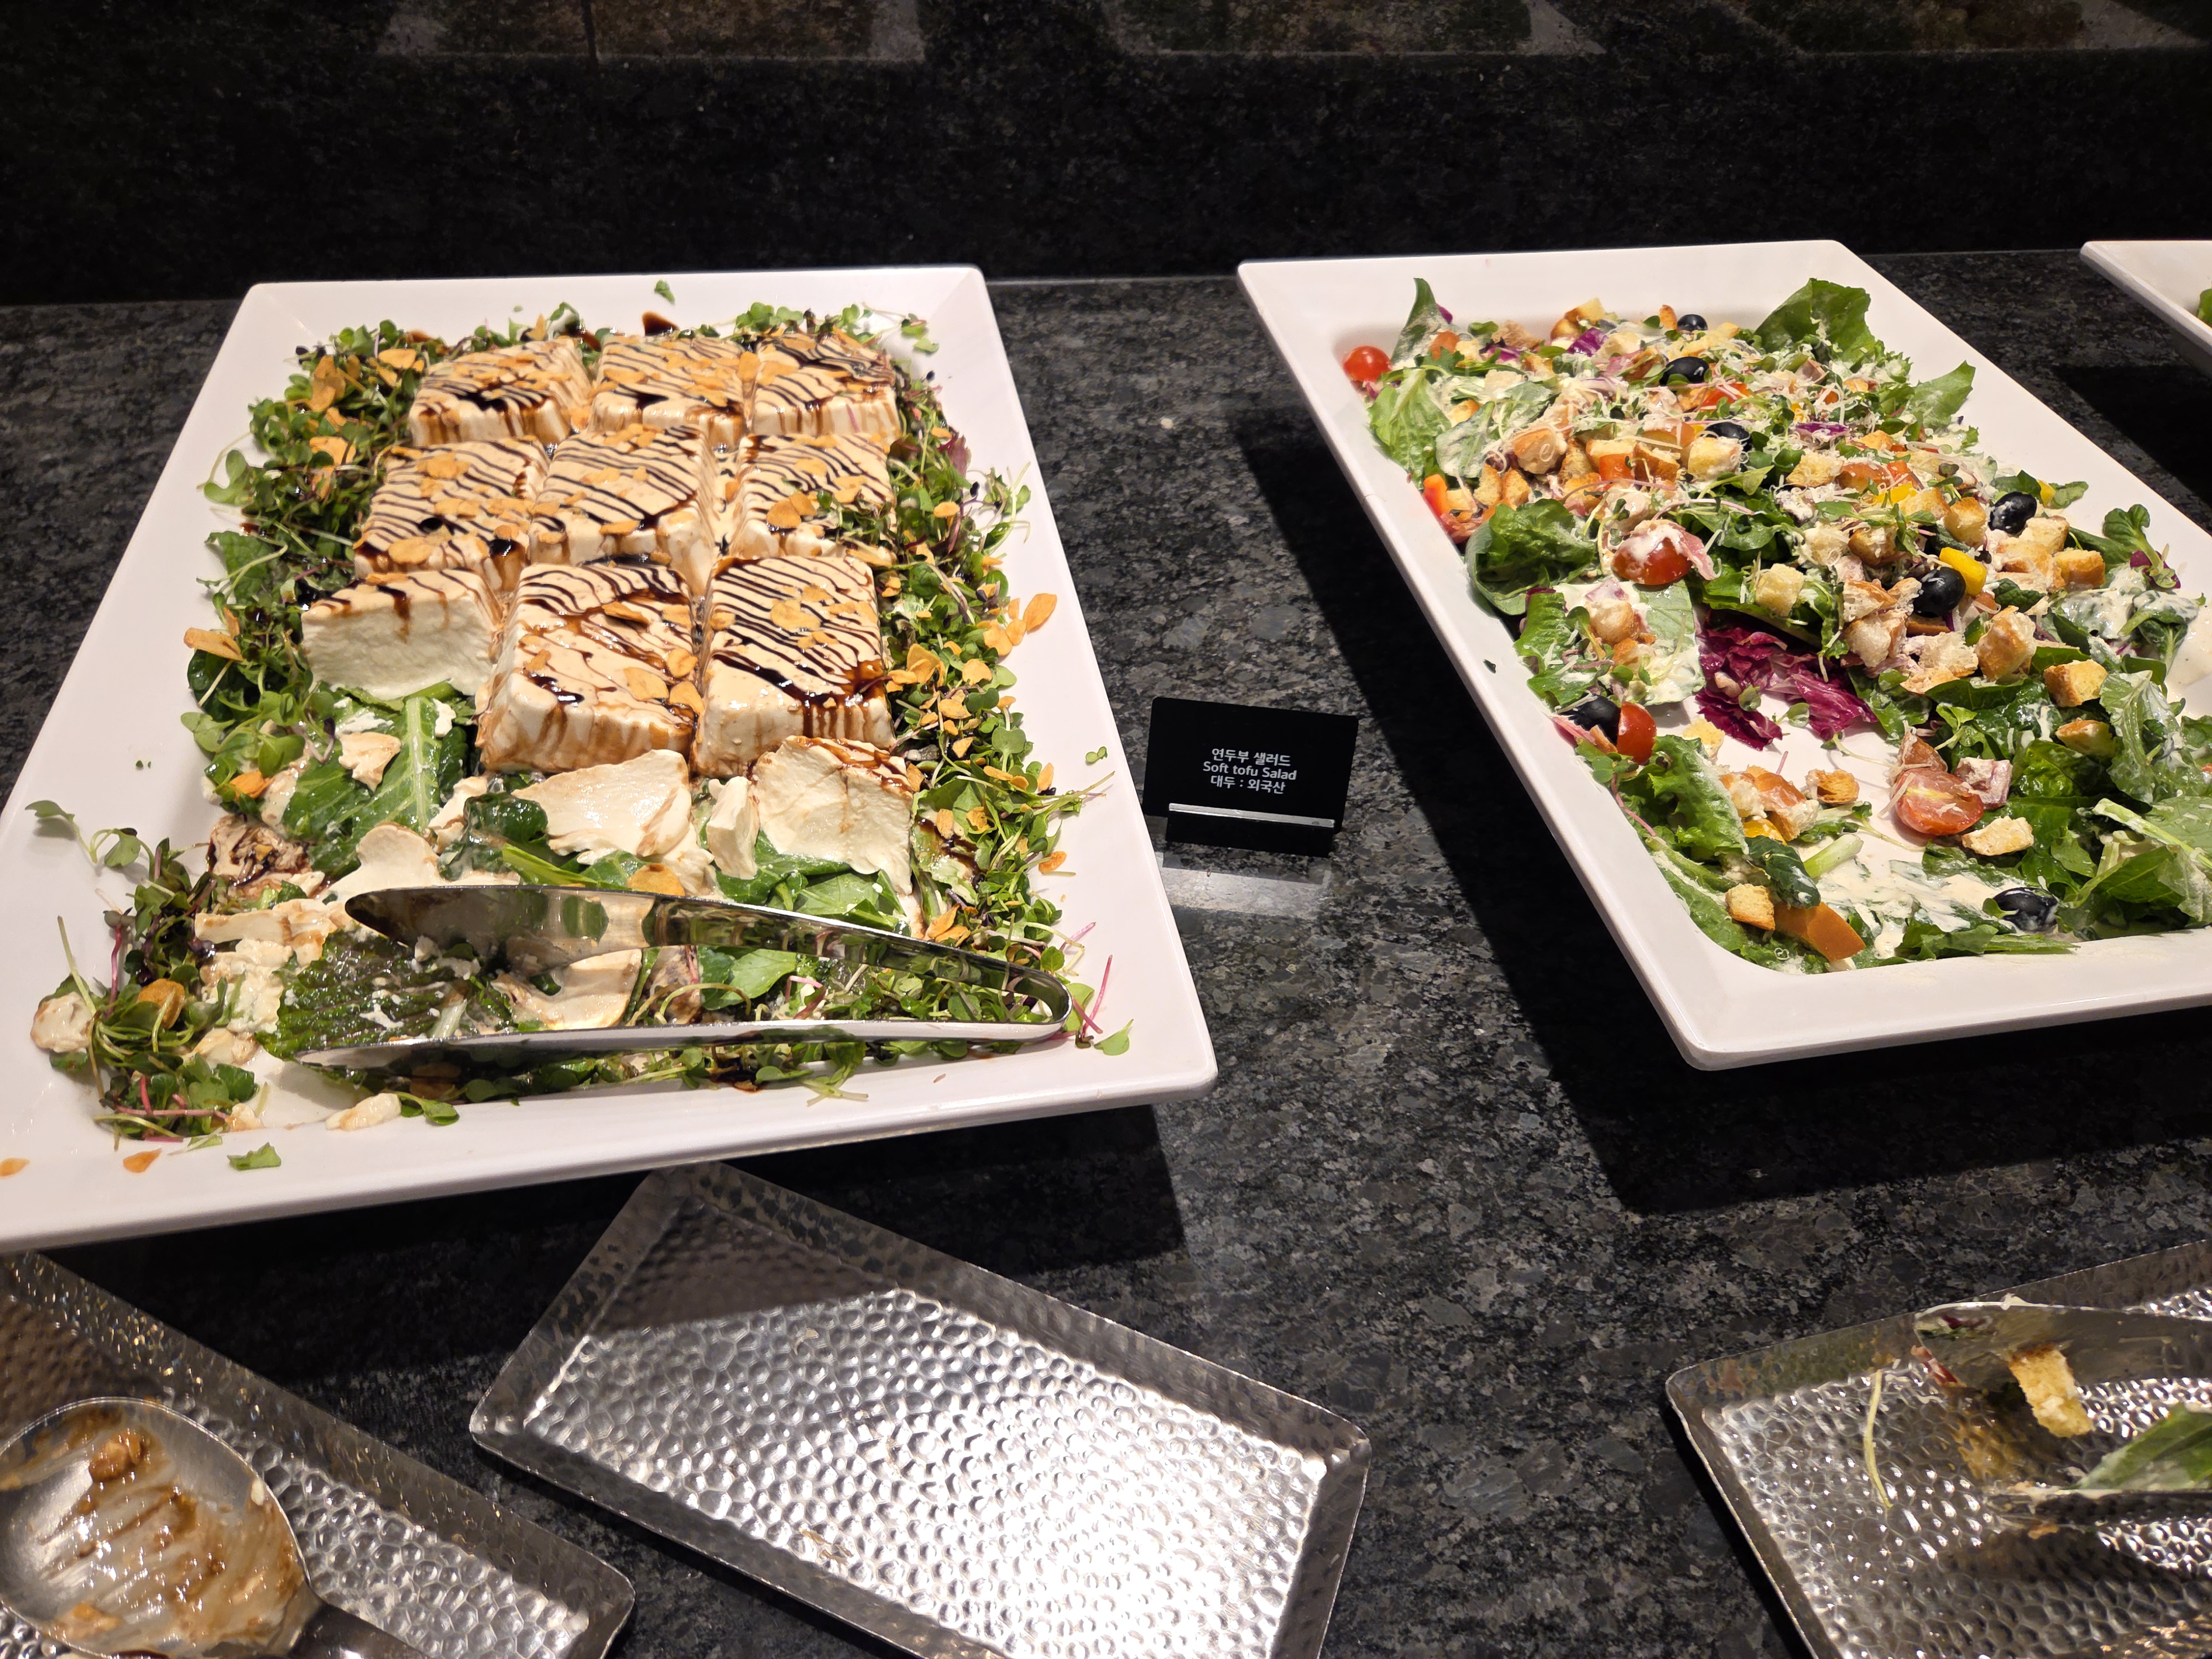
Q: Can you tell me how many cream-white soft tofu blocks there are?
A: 9